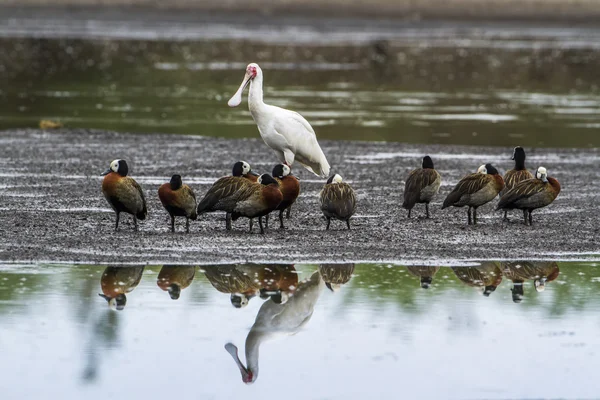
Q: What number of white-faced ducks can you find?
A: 10